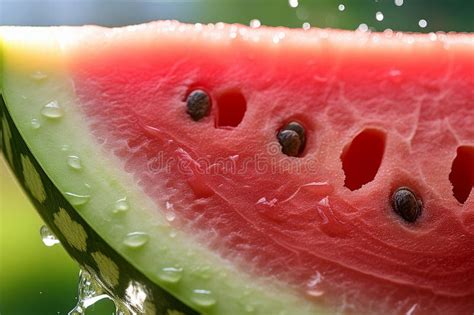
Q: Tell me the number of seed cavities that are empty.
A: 3